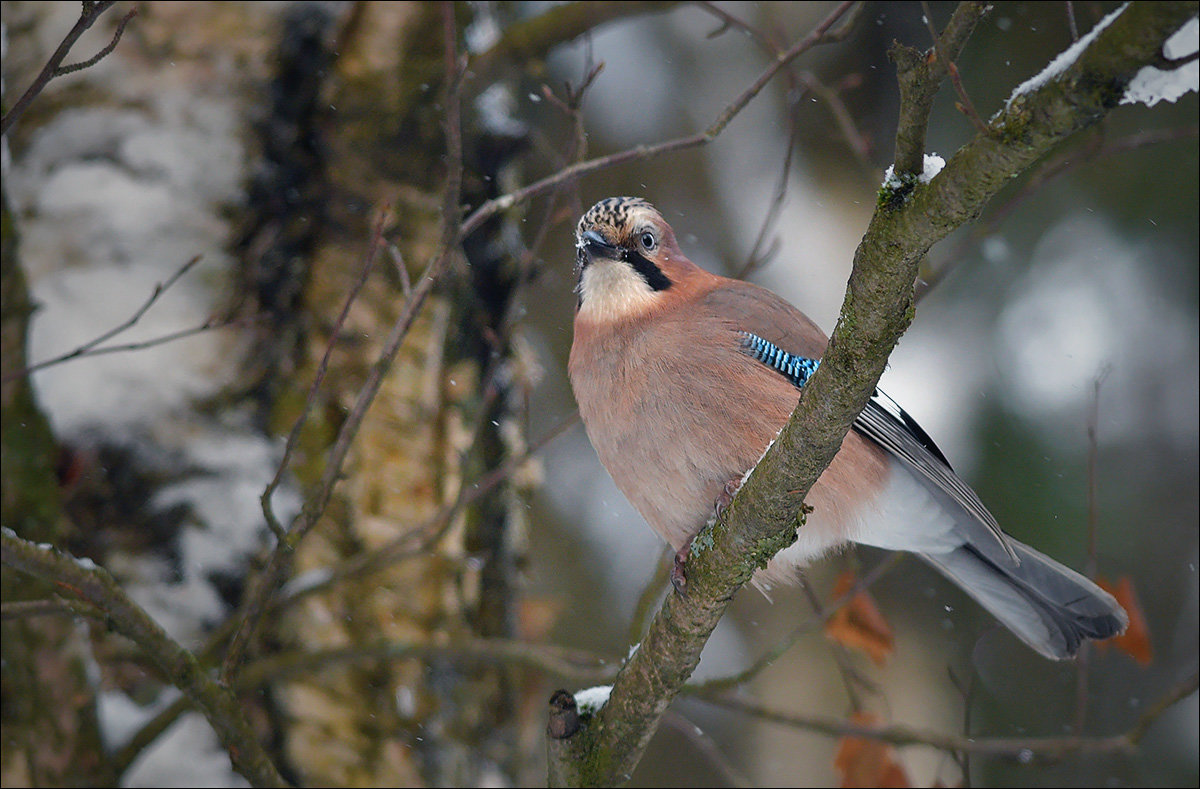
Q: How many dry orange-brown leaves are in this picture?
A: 3